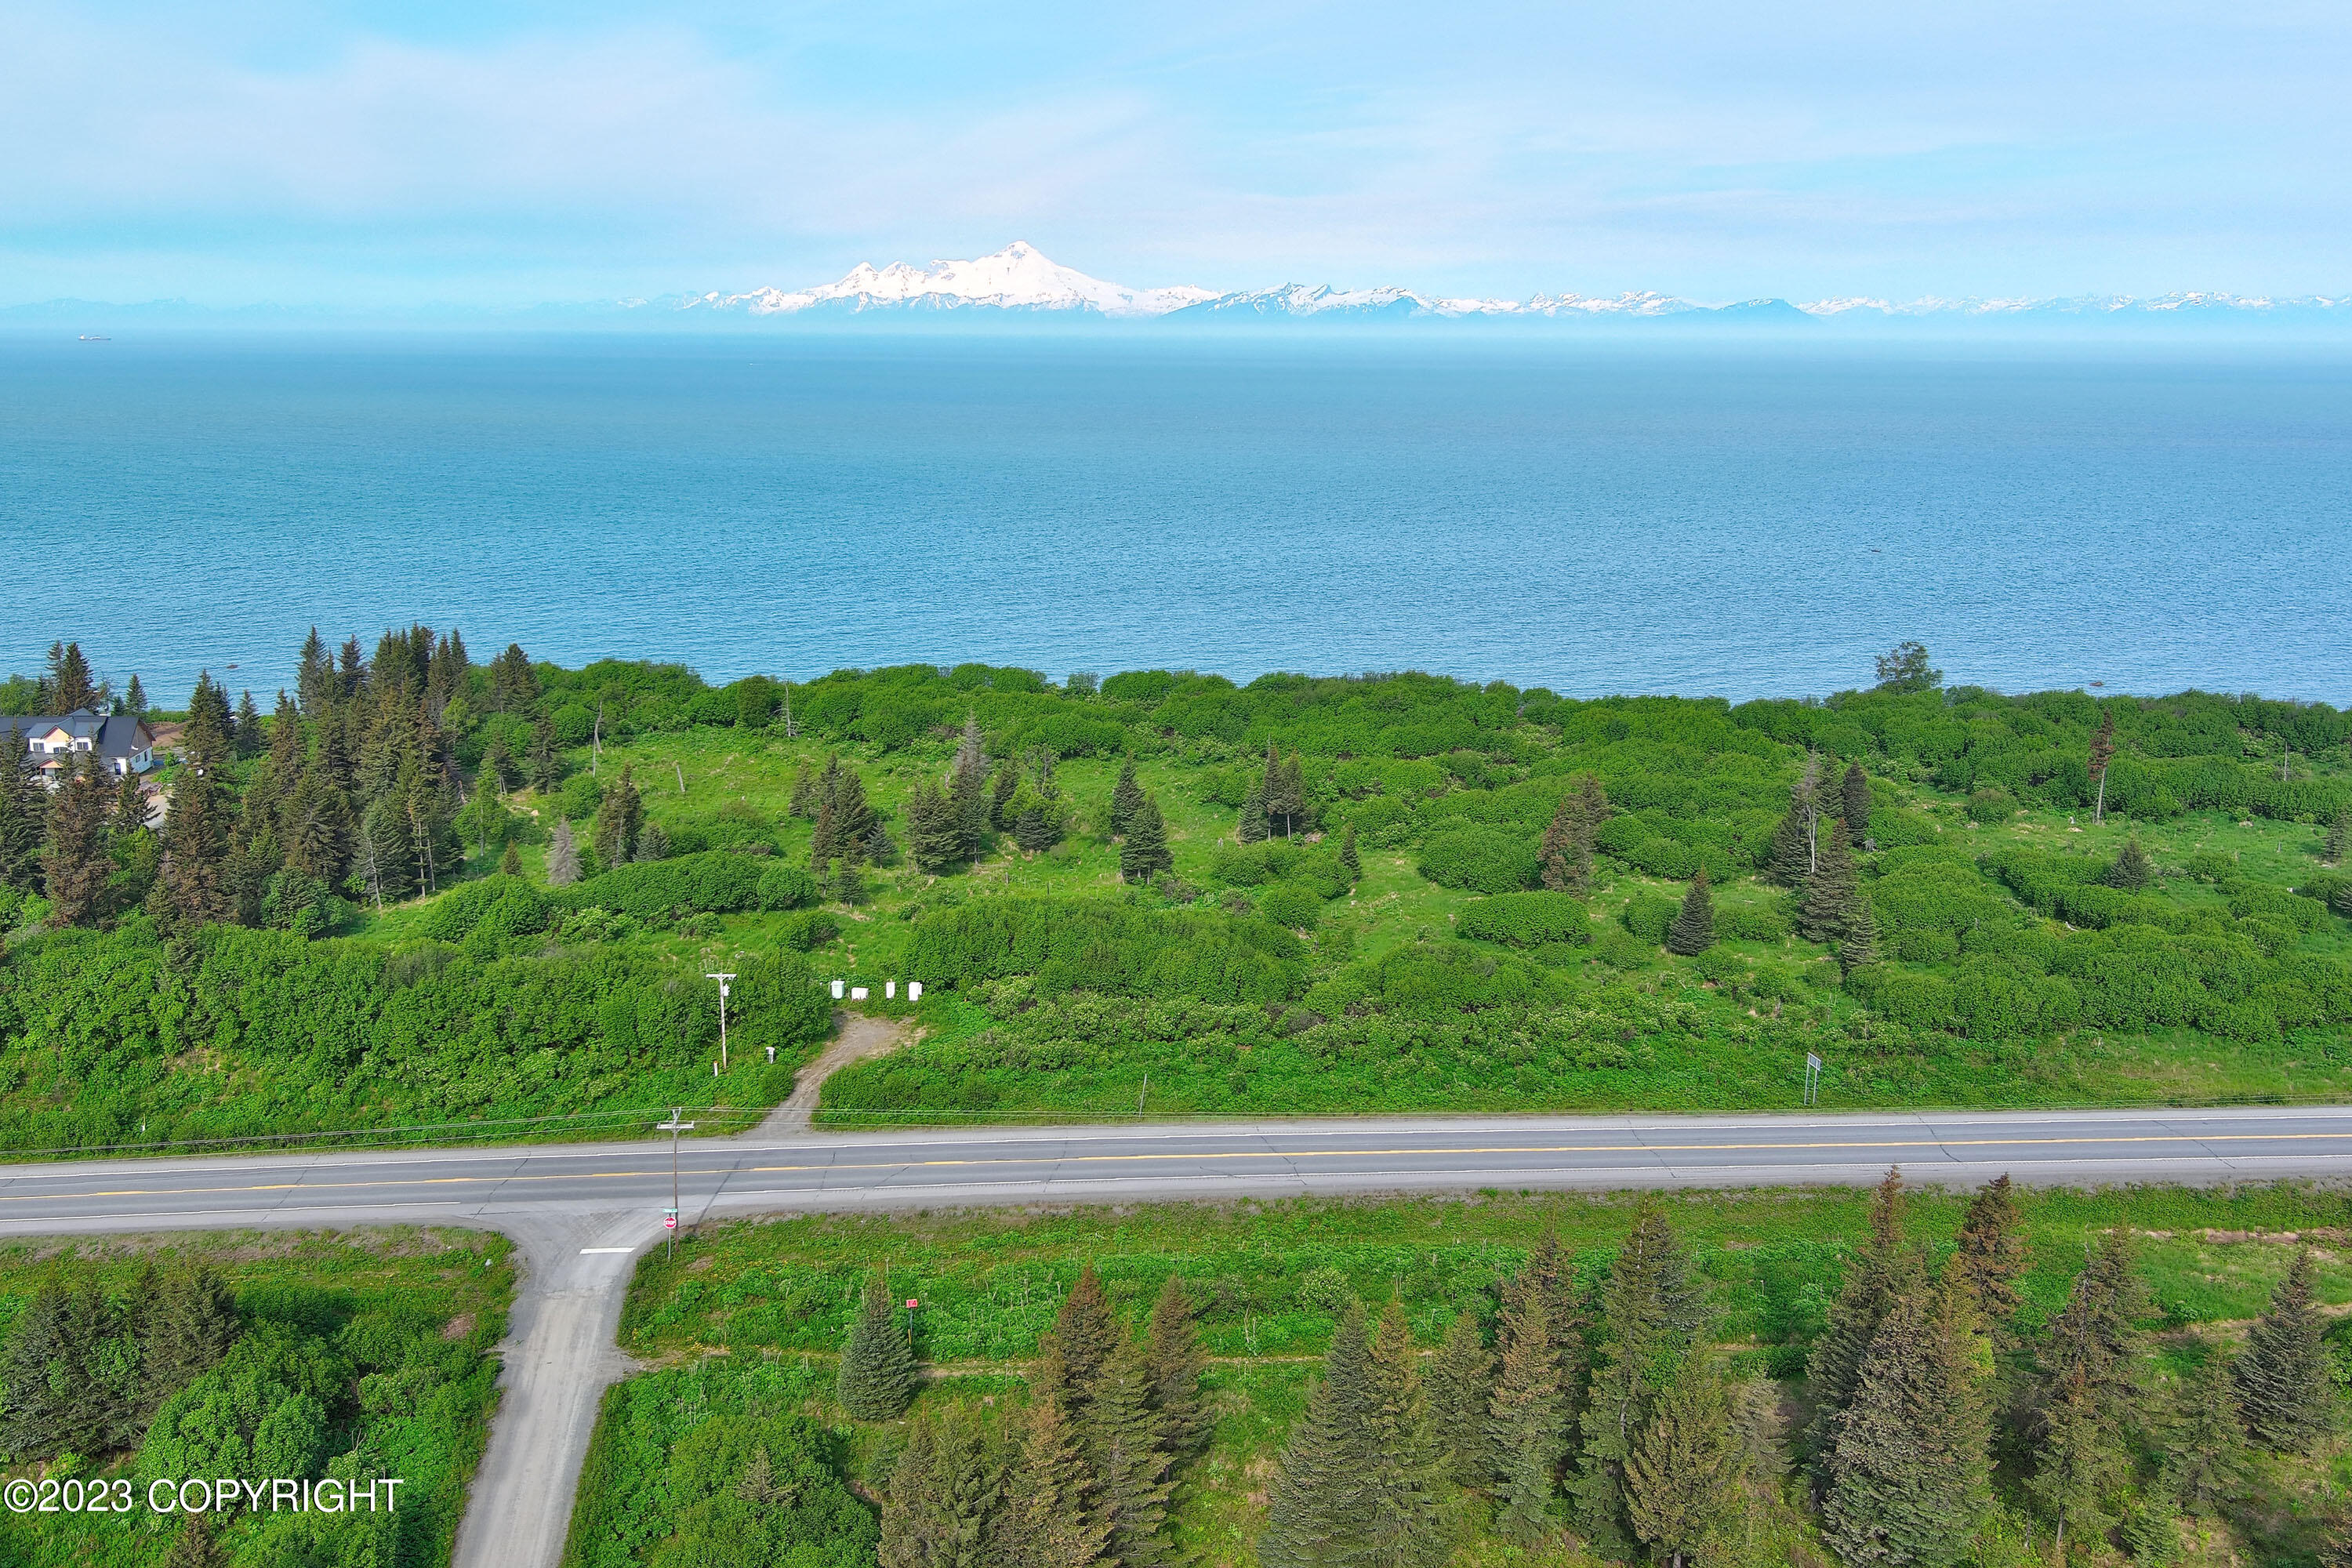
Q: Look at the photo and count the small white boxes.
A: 4